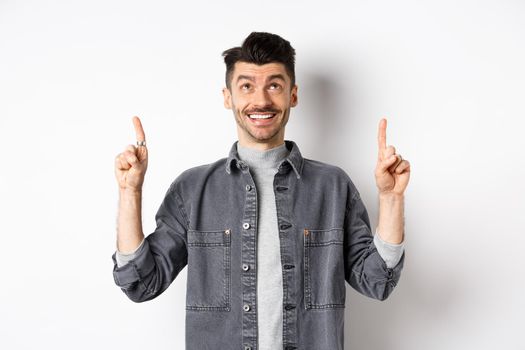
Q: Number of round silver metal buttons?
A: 5